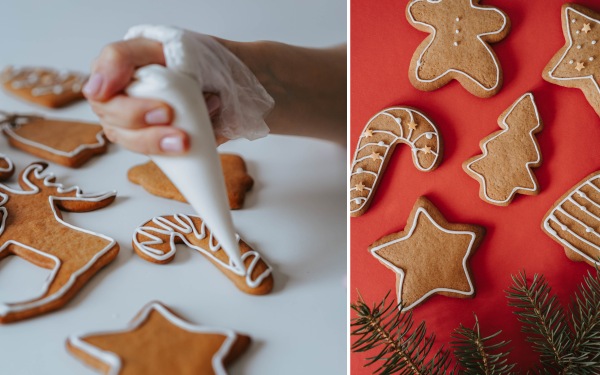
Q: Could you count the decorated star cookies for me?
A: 3